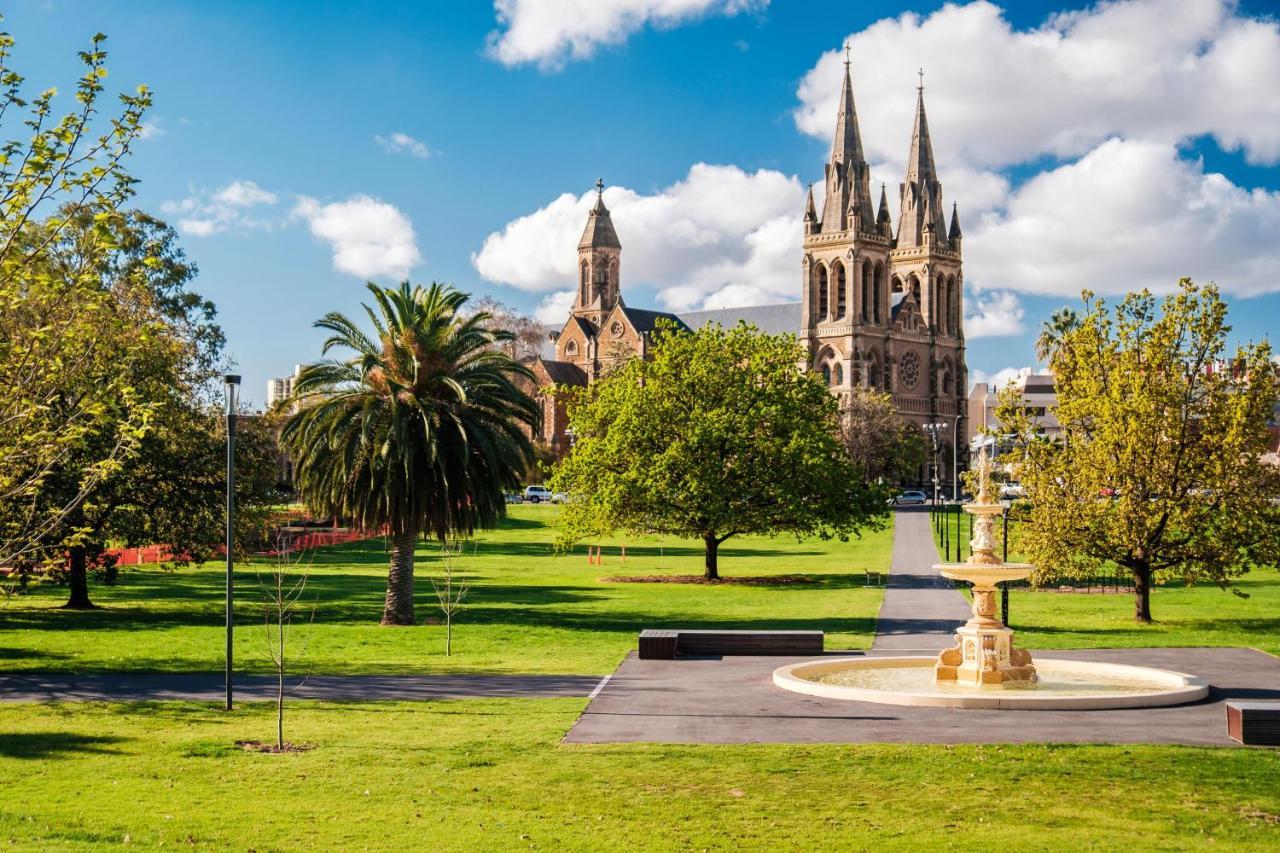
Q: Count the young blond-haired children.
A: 0